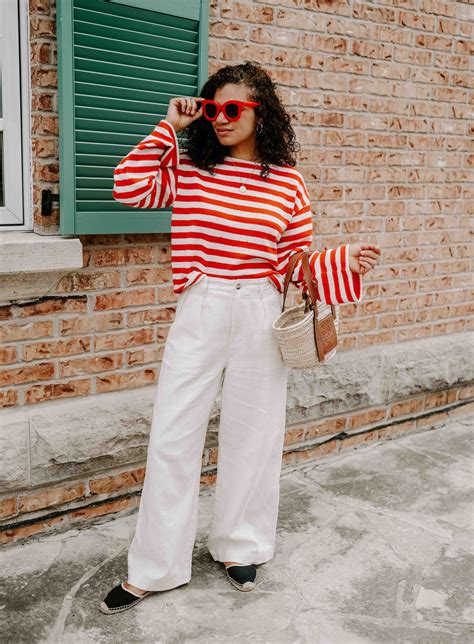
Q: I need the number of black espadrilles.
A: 2